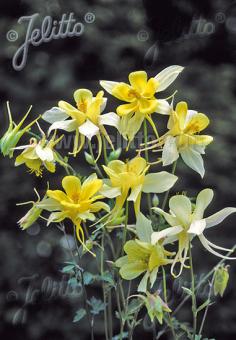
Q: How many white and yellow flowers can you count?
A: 8